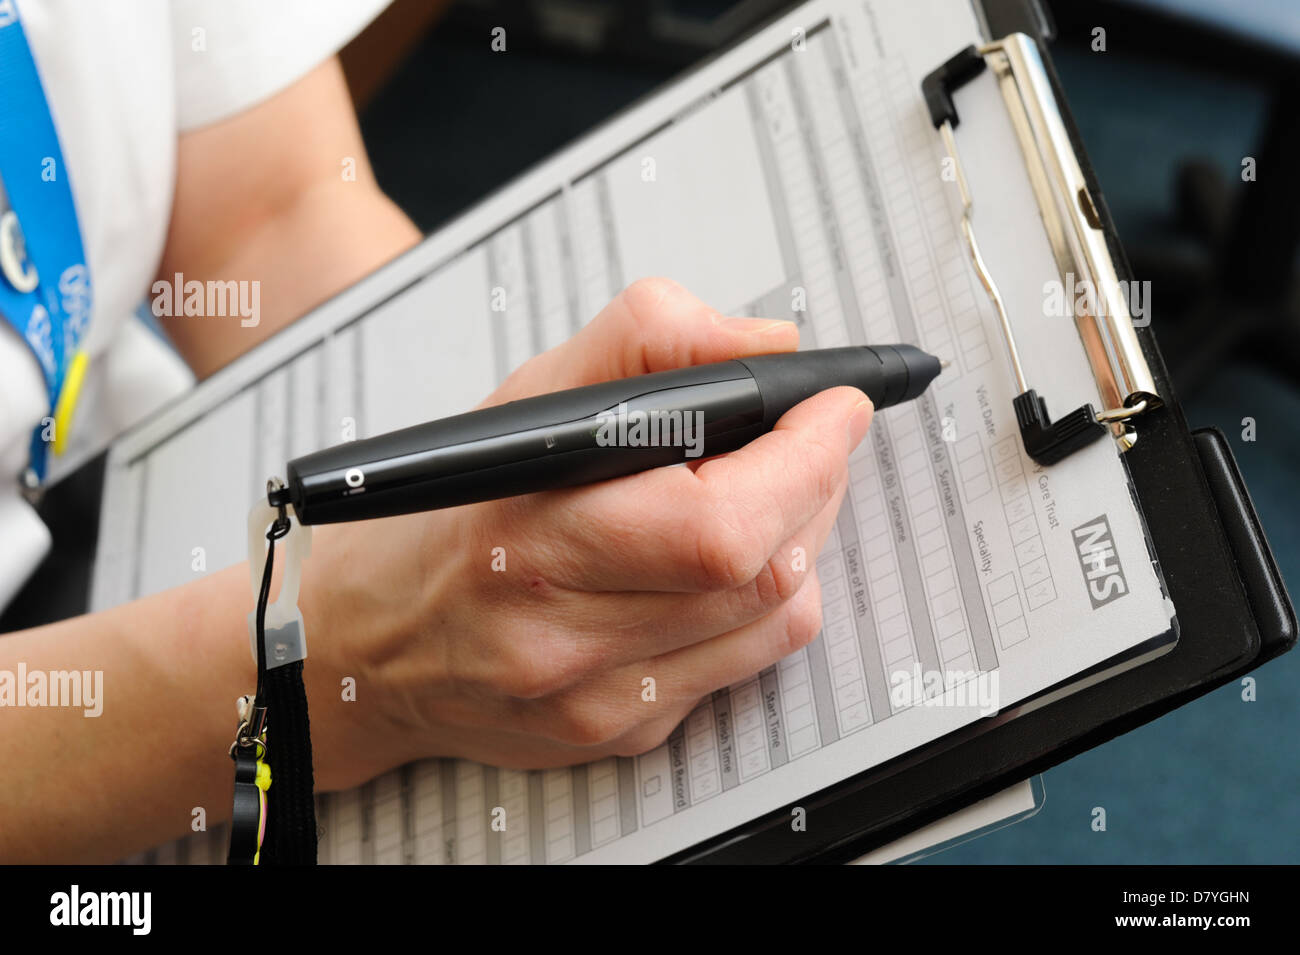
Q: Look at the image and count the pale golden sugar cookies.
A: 0